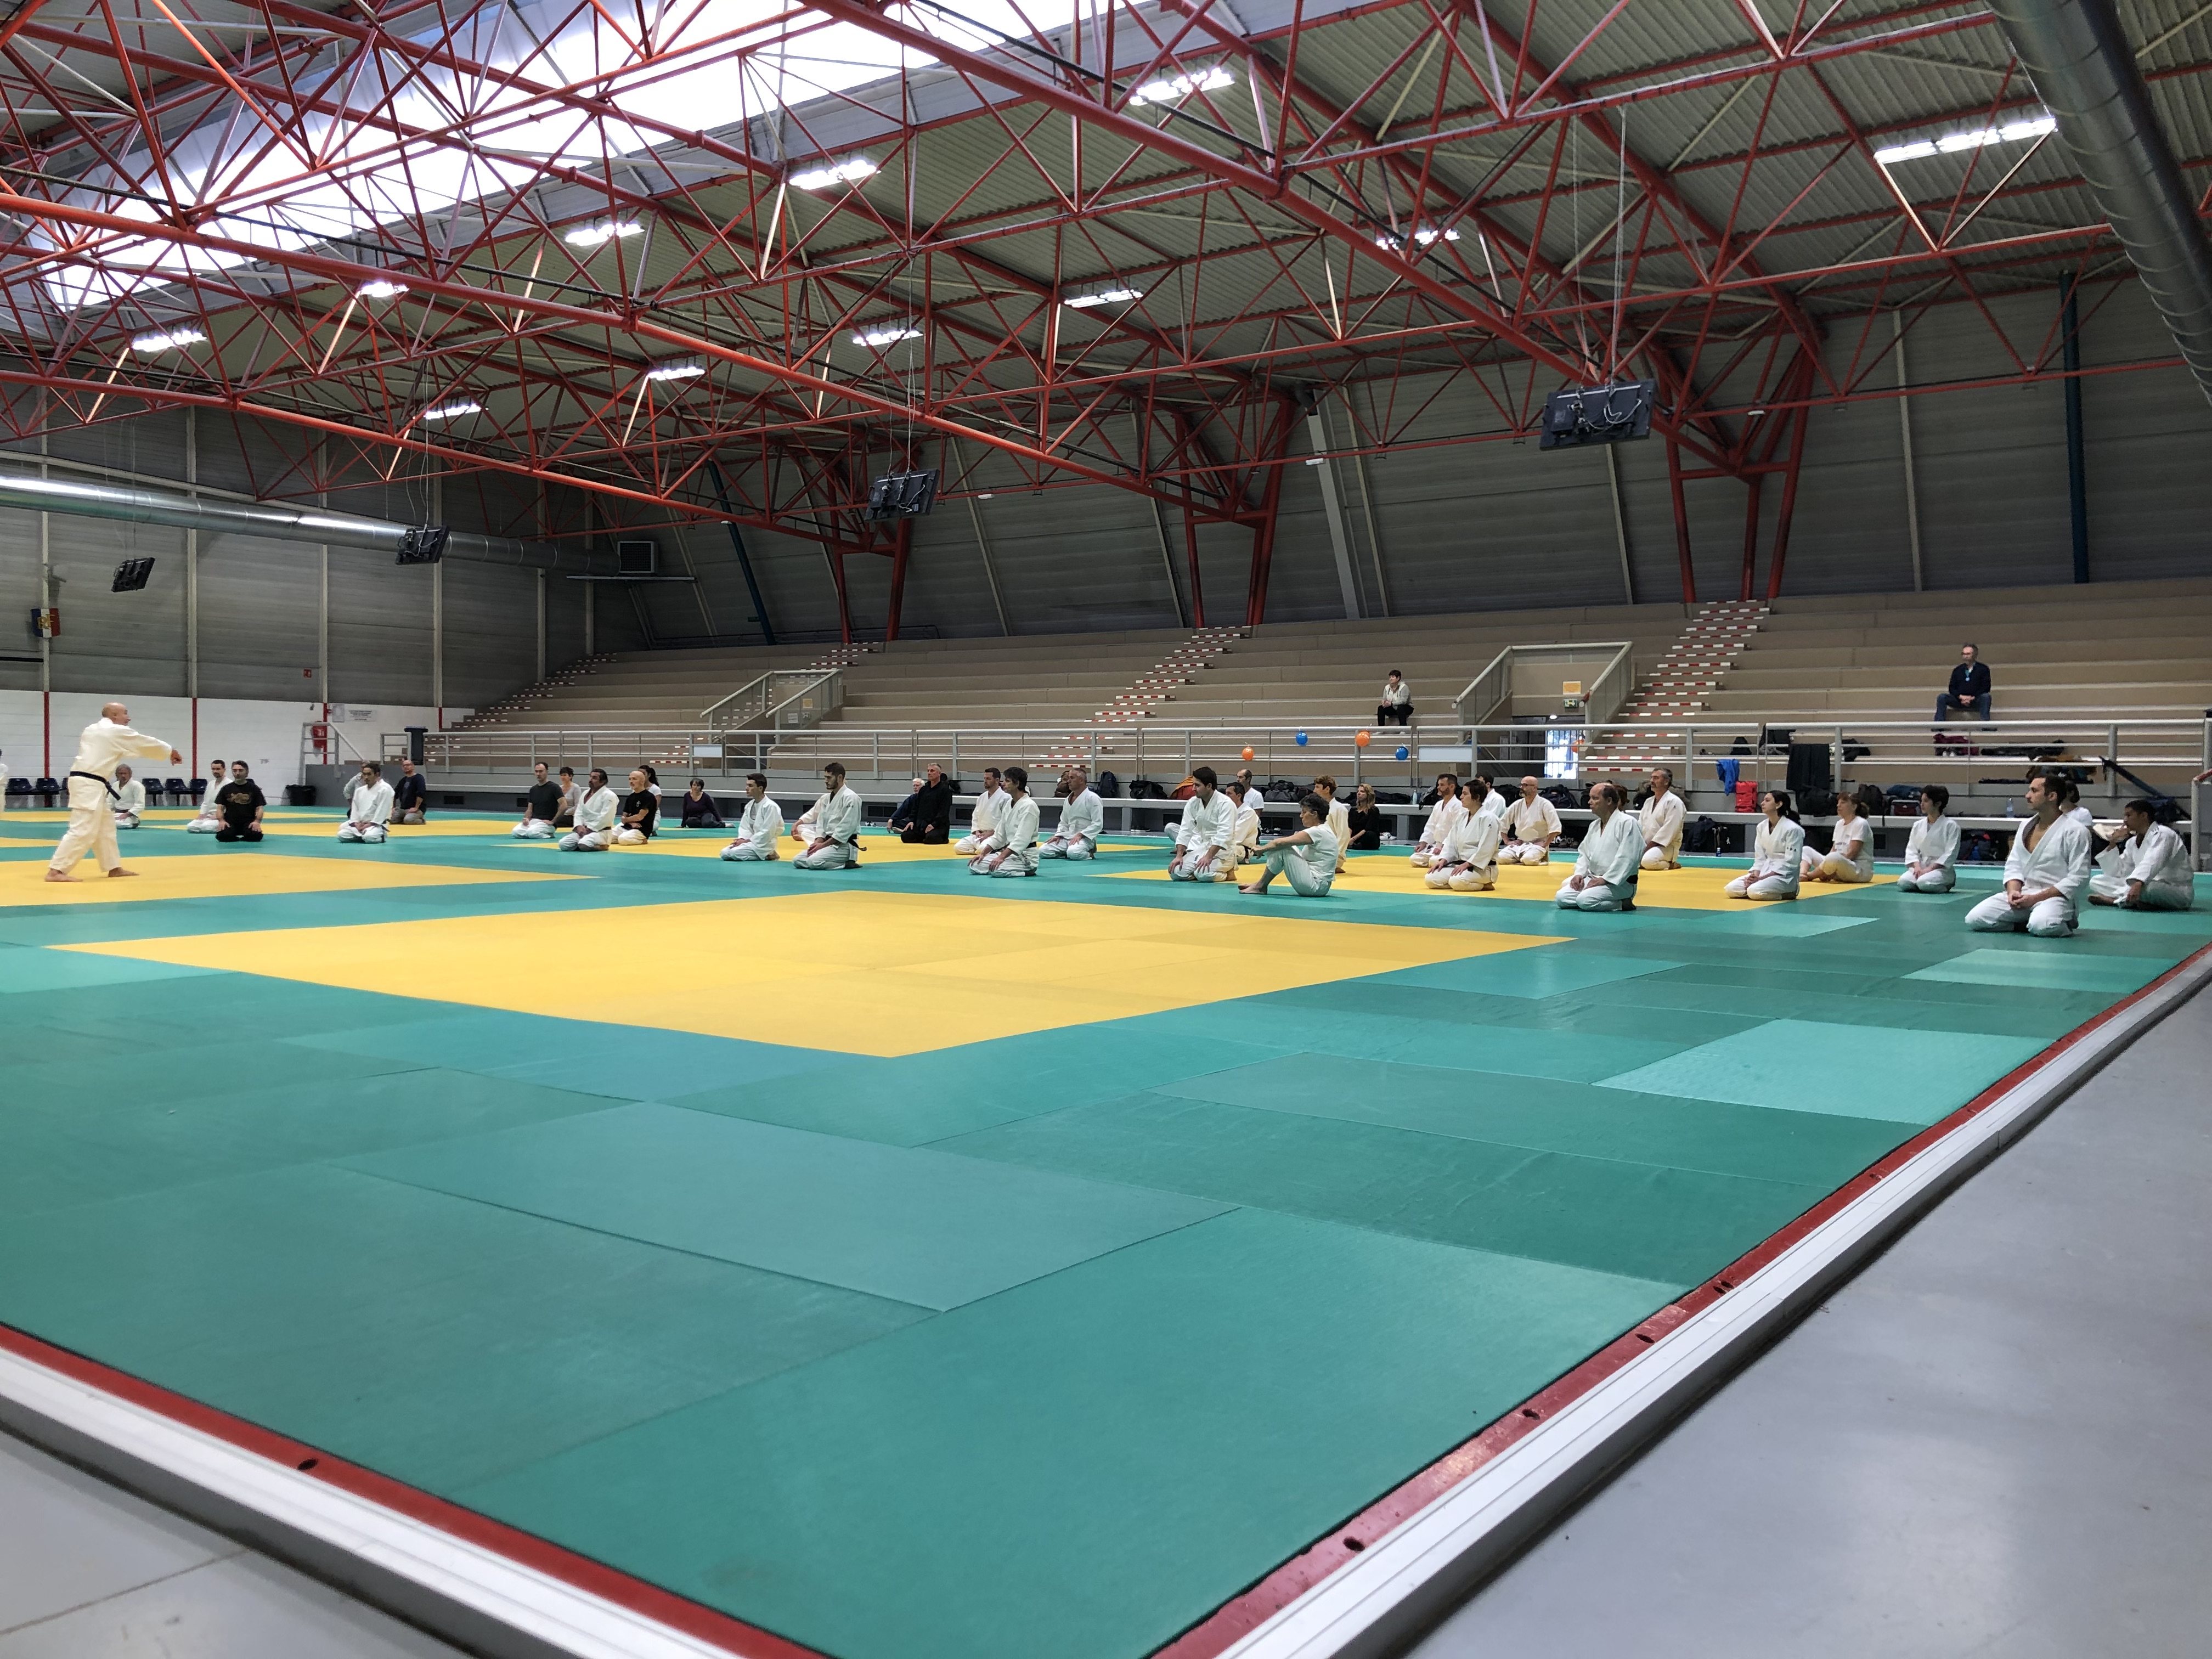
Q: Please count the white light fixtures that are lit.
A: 11